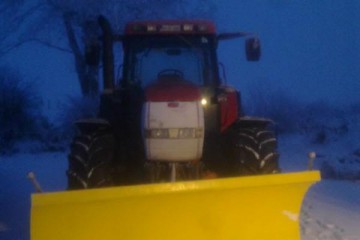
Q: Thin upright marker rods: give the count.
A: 2